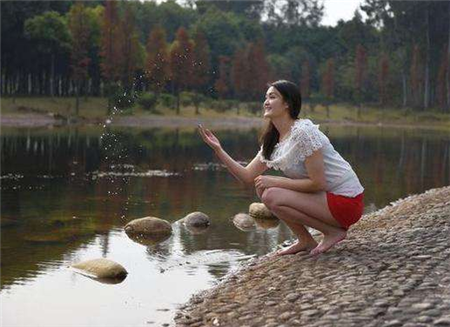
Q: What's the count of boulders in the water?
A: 5